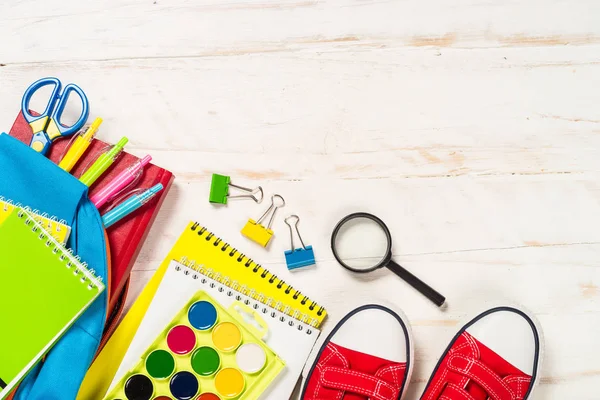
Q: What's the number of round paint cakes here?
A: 11